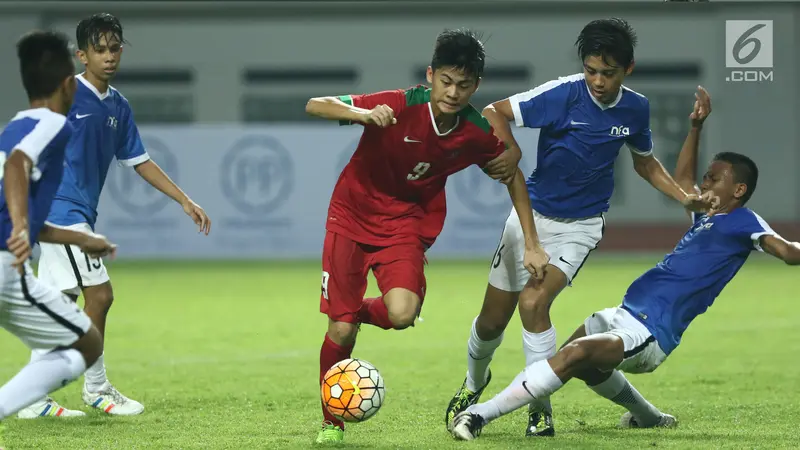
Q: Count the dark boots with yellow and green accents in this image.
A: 2